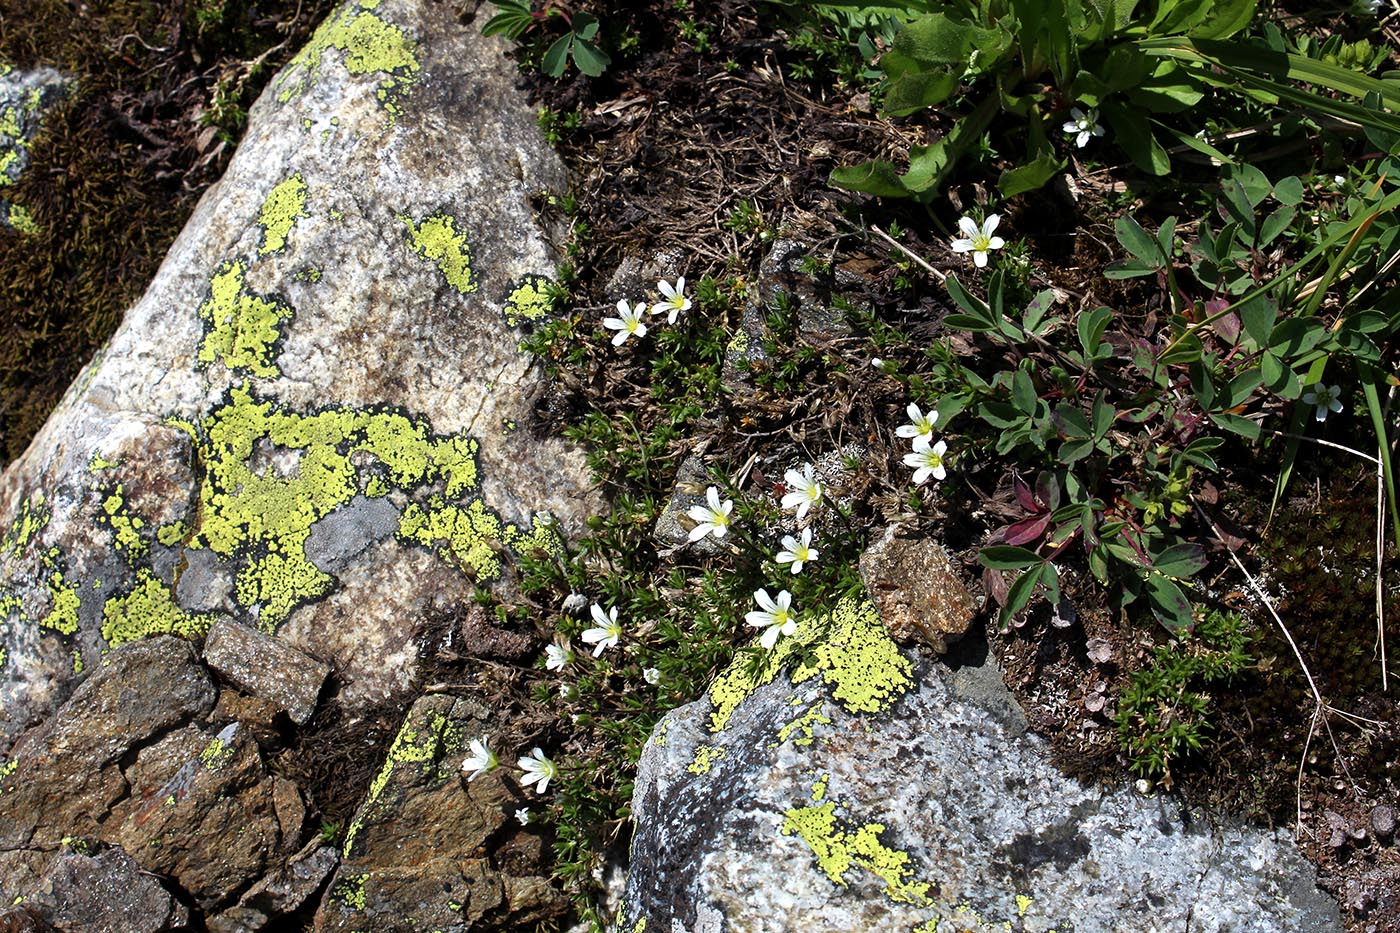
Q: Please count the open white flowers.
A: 15